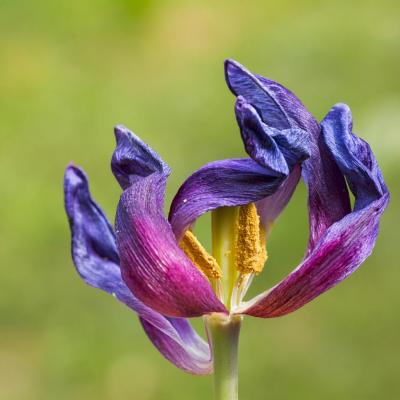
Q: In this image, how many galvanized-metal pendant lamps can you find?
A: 0